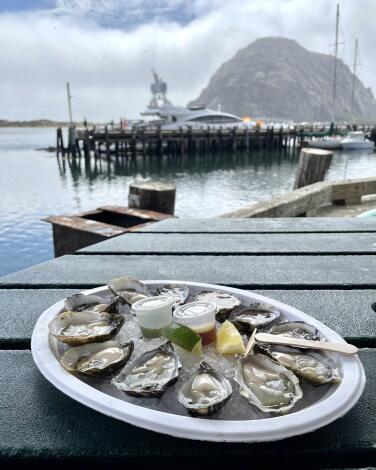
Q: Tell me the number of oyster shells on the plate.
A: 12